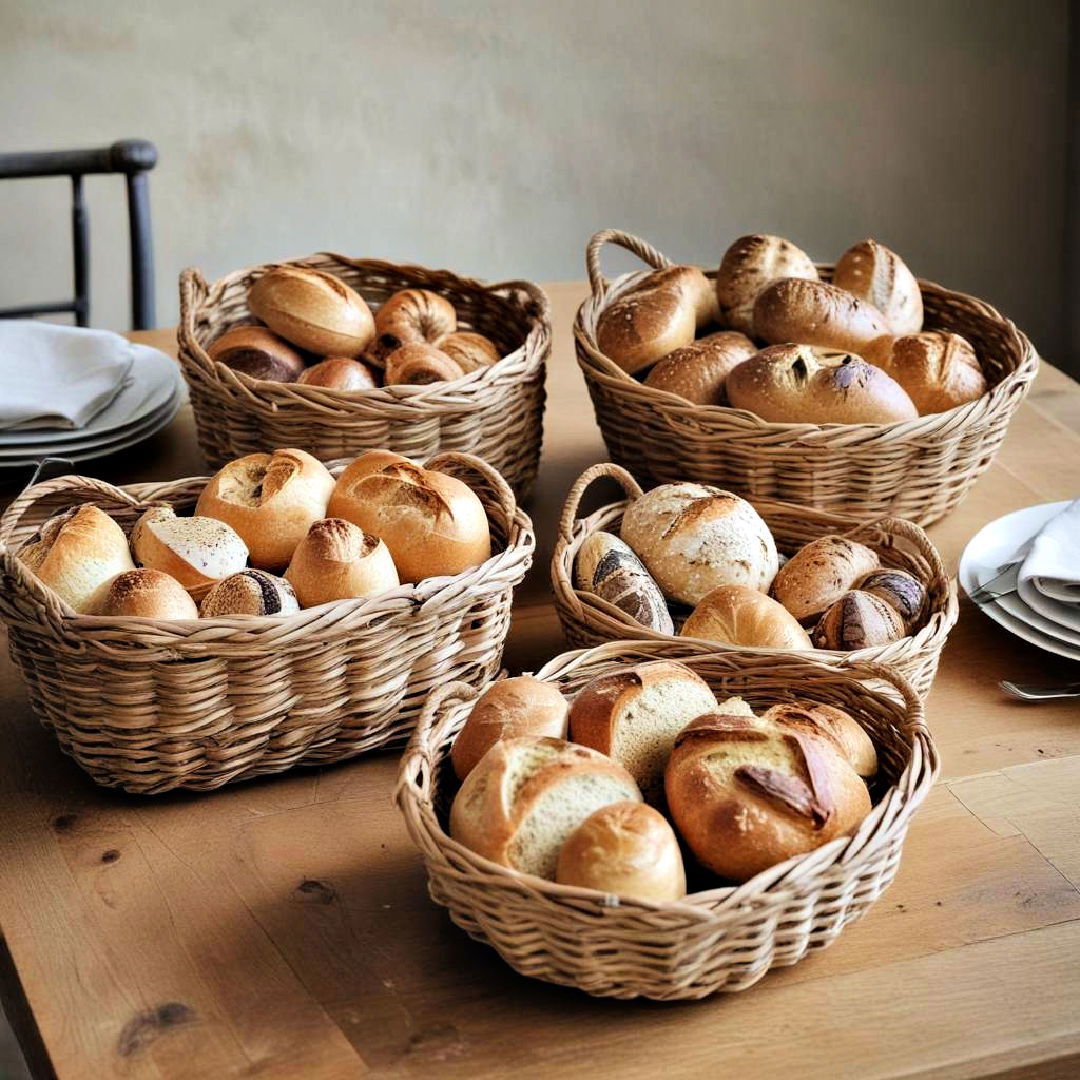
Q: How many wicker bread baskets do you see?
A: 5